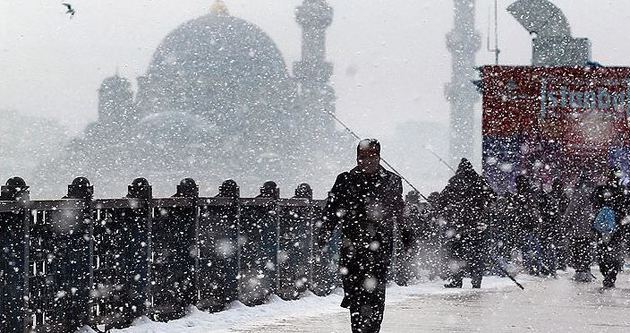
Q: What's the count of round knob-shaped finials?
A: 7